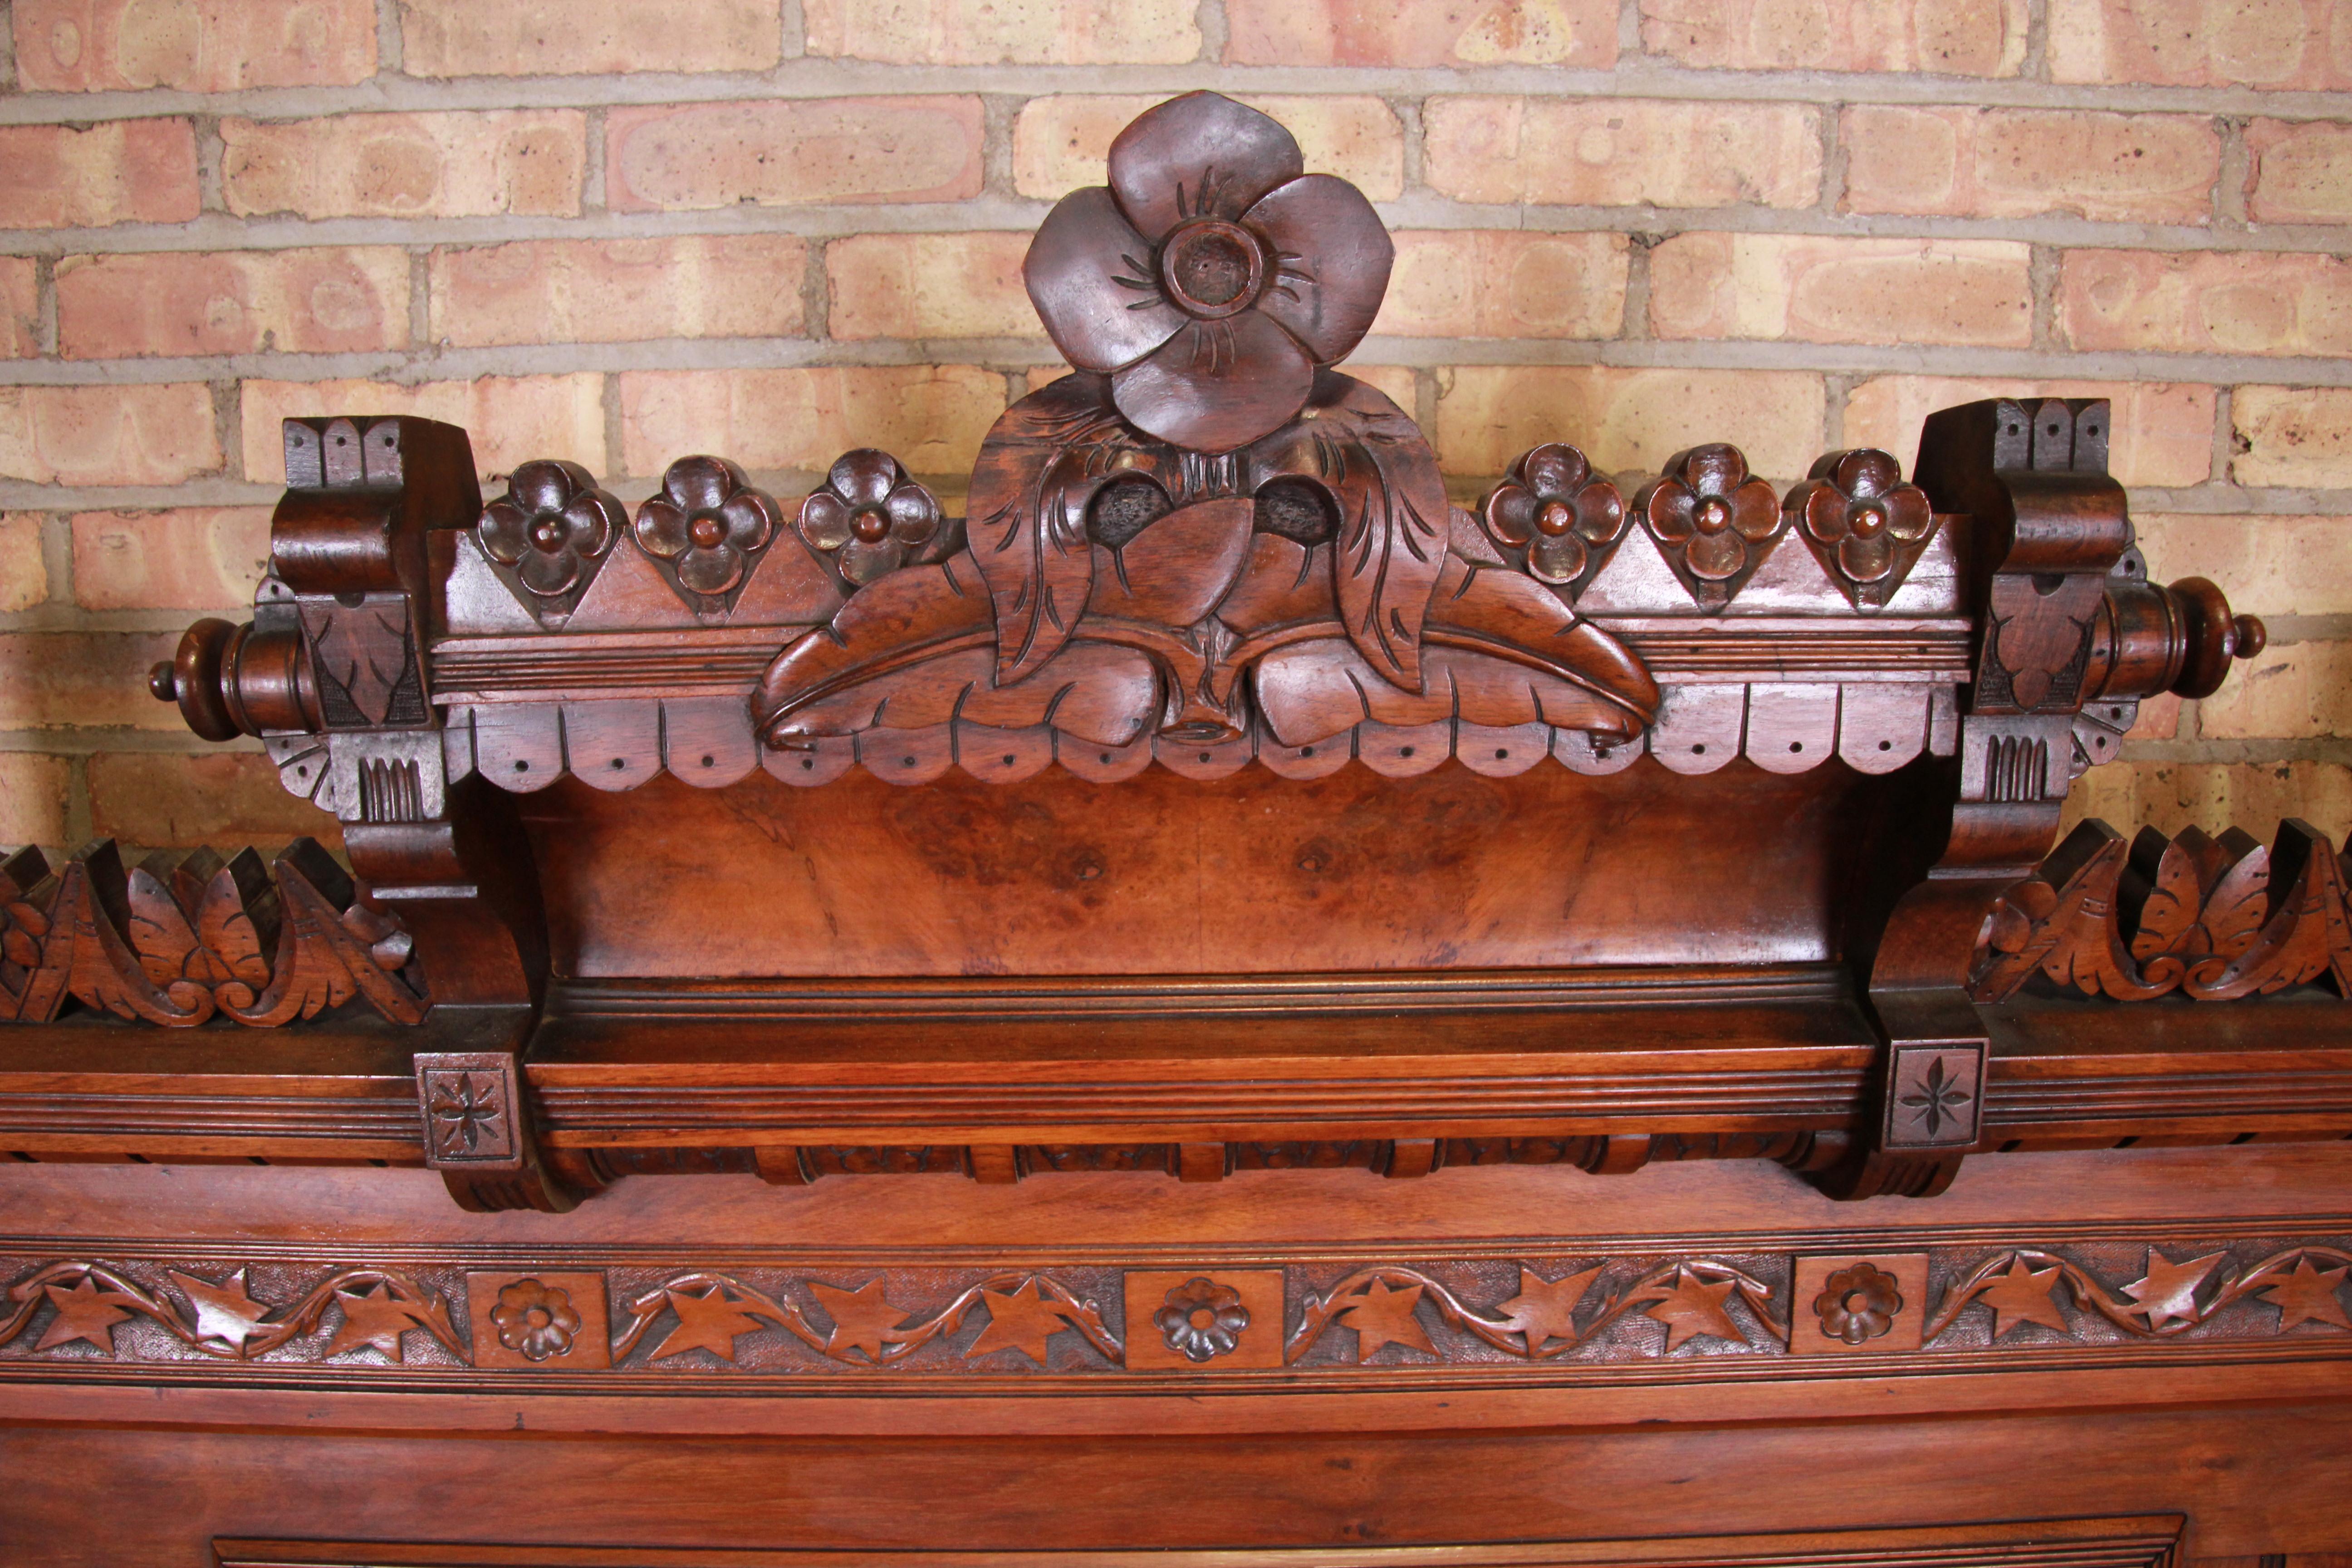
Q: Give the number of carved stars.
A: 12